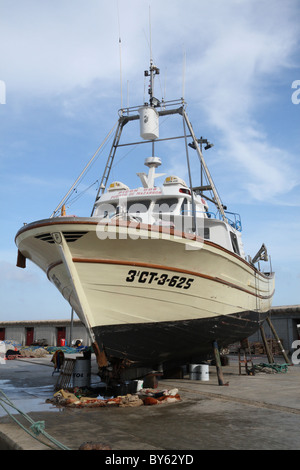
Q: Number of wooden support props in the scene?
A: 3